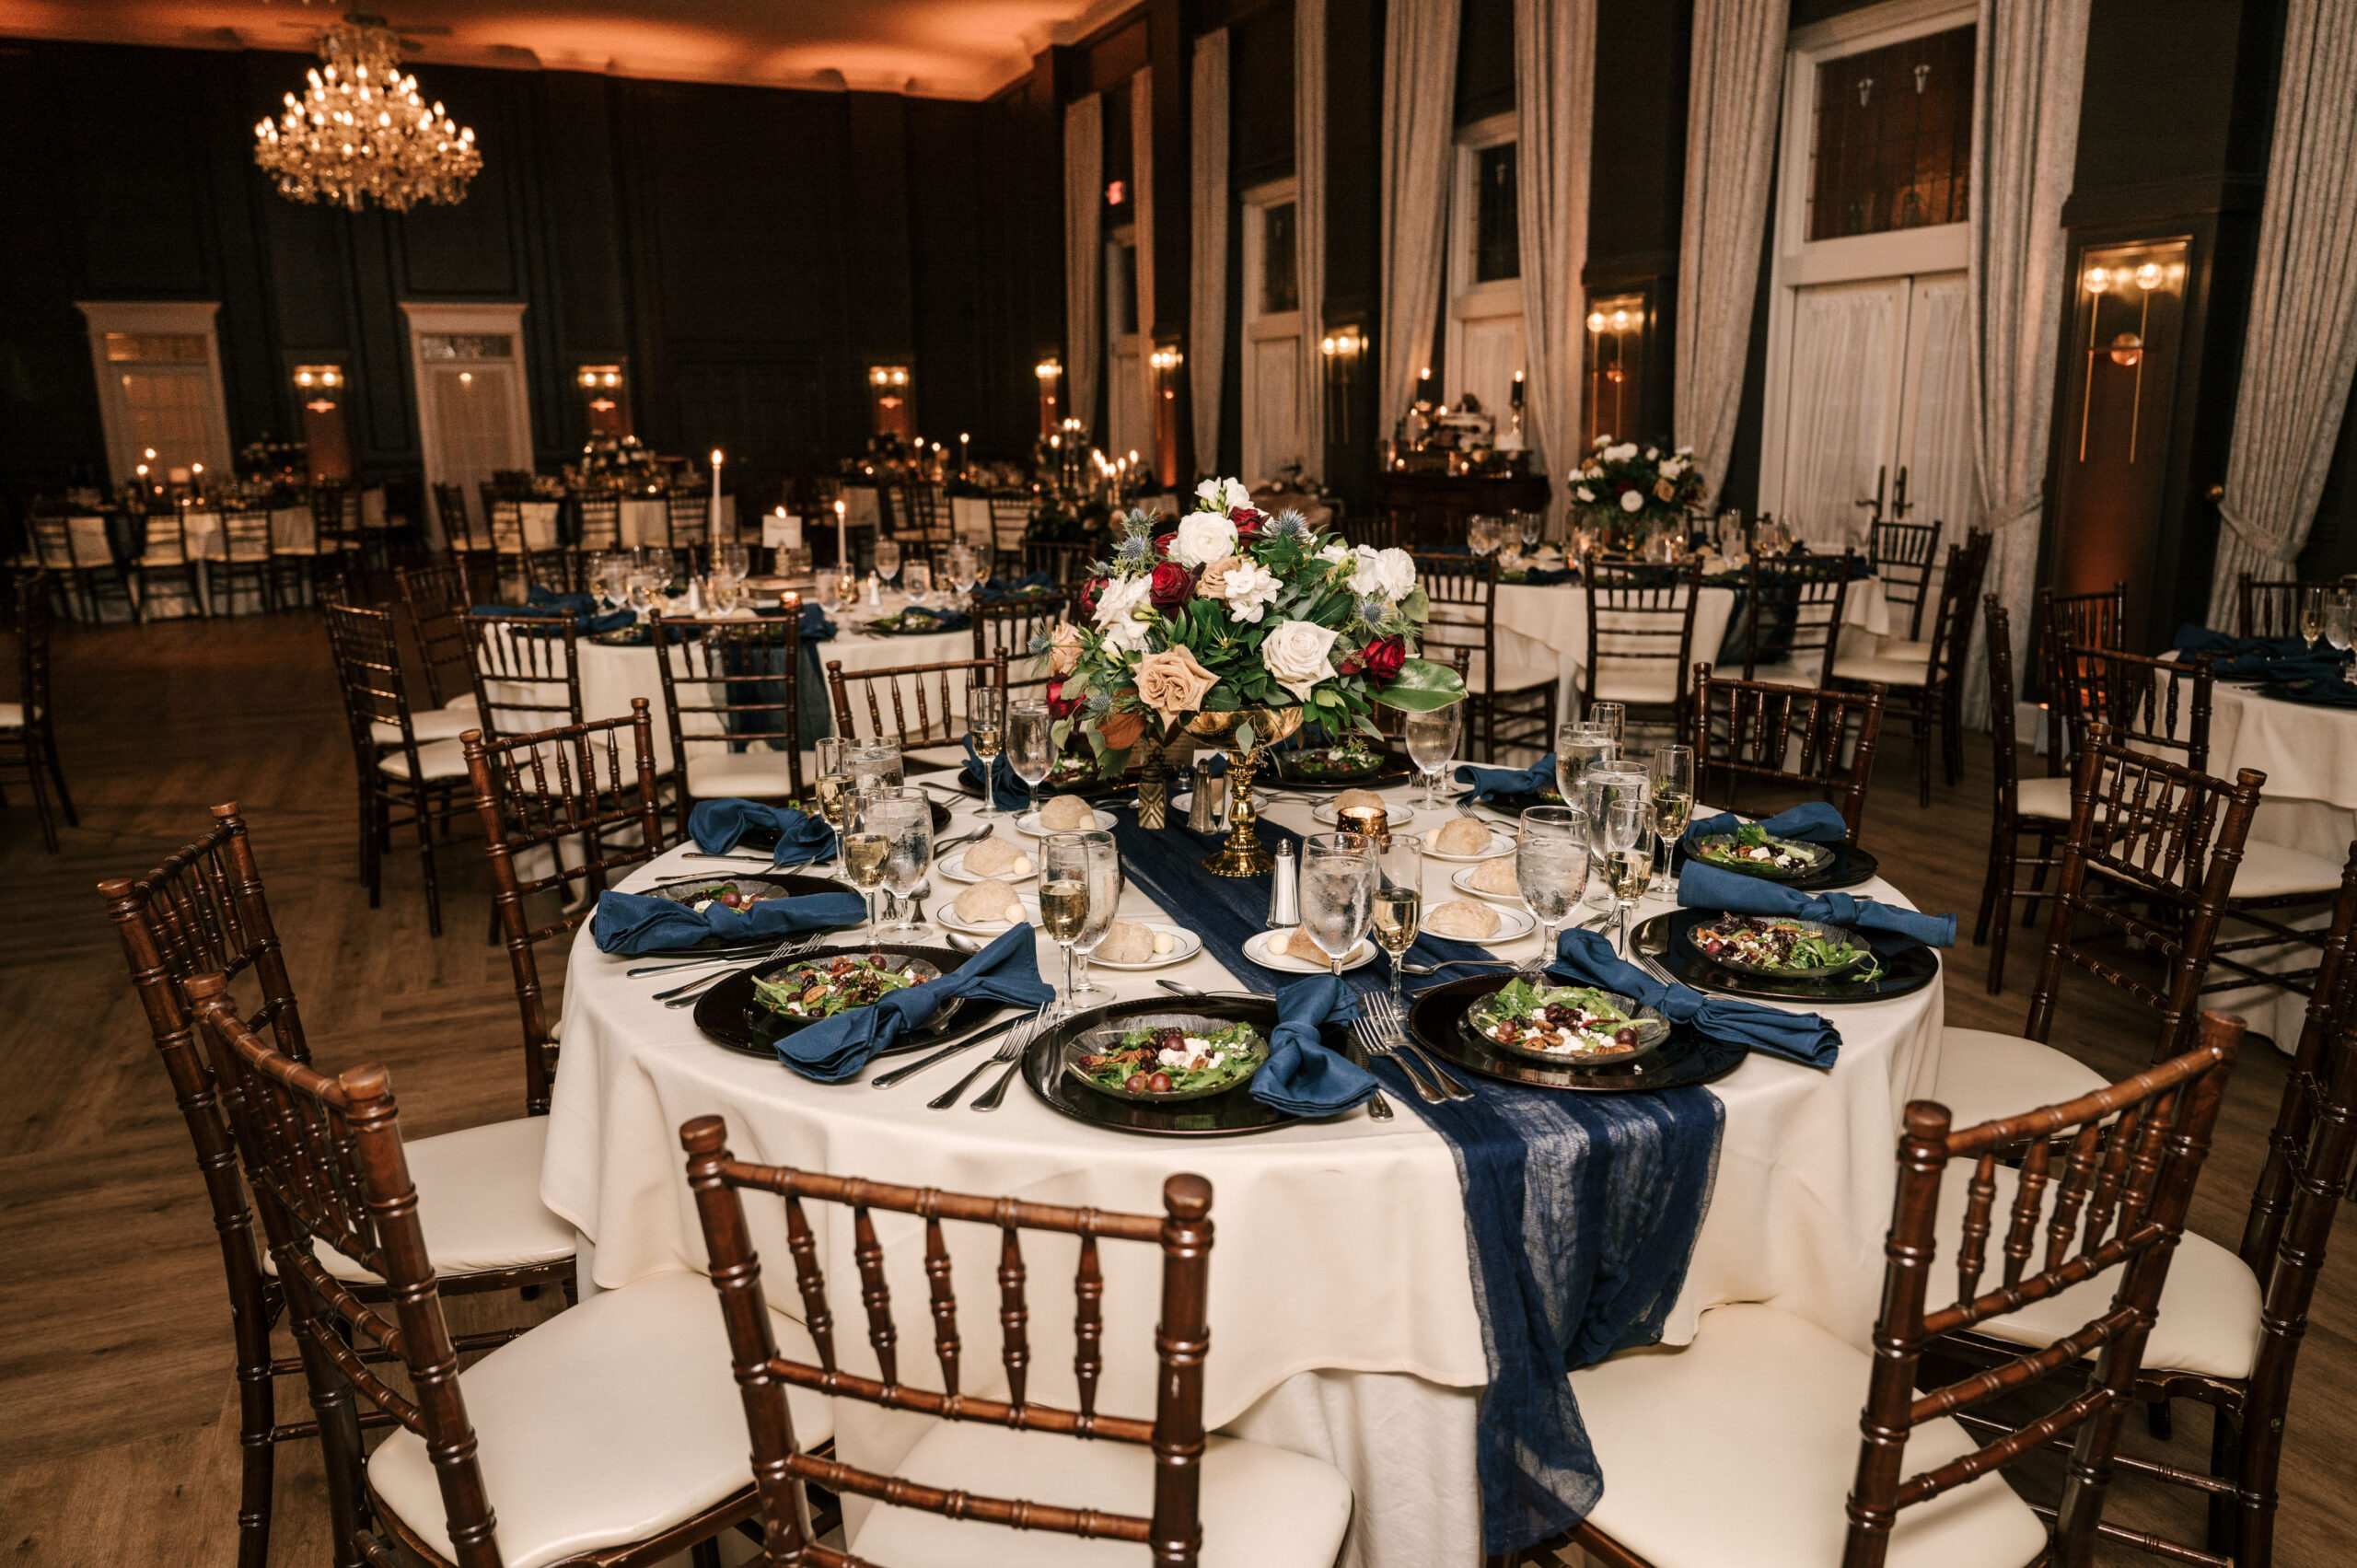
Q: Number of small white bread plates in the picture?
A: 10